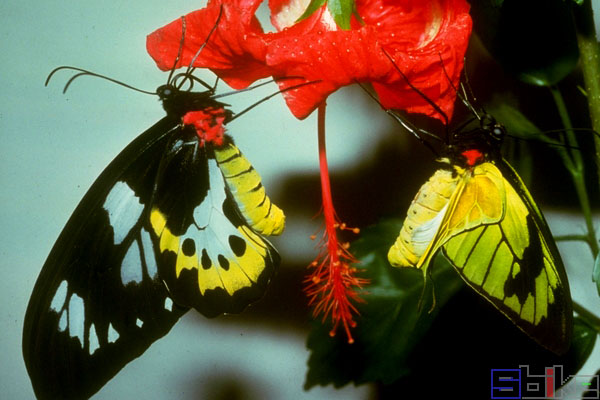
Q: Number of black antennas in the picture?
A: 4